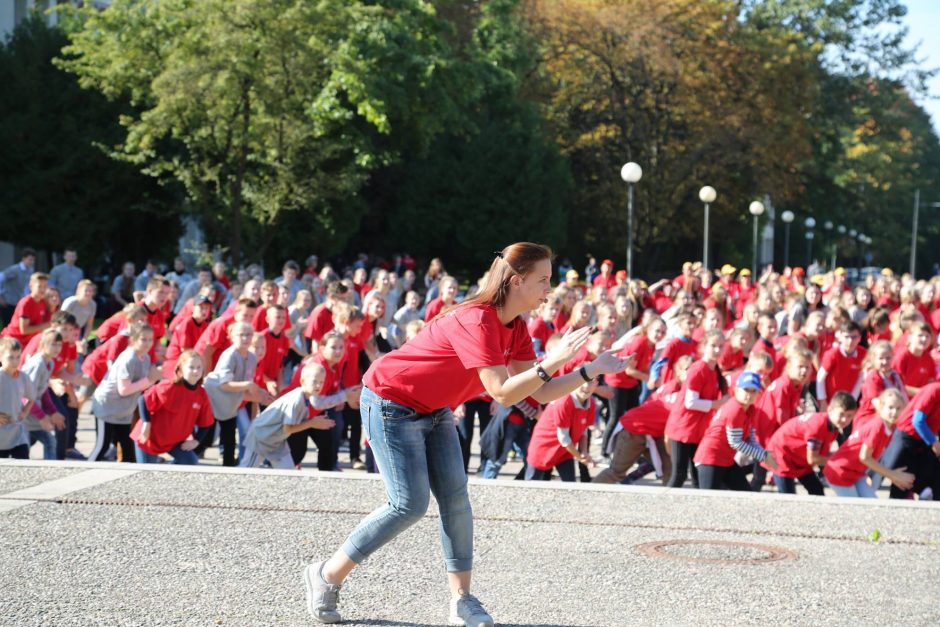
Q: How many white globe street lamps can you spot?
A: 10